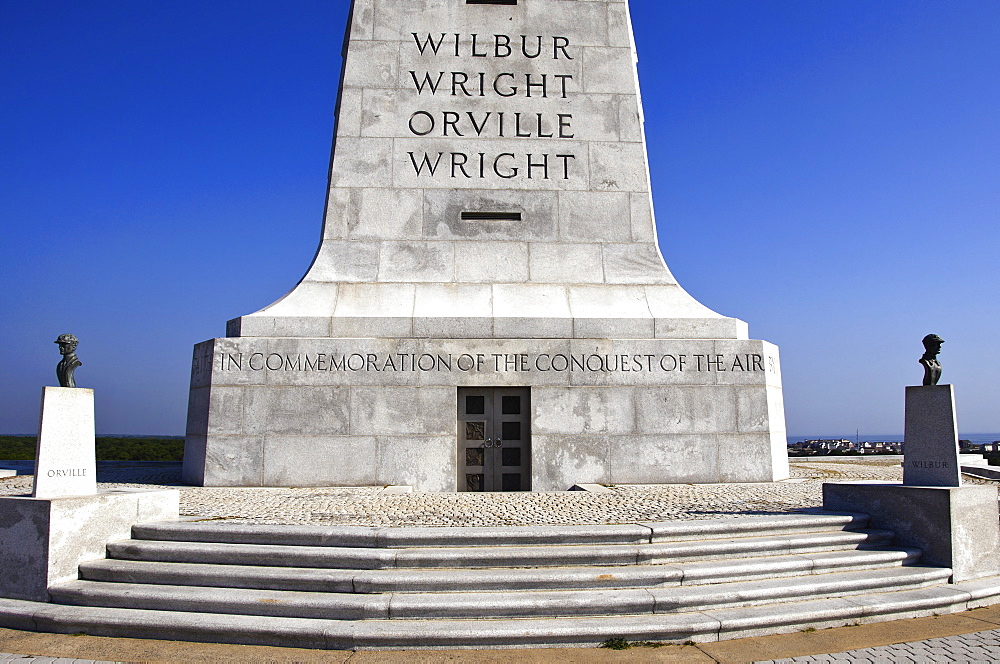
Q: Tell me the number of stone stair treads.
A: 5